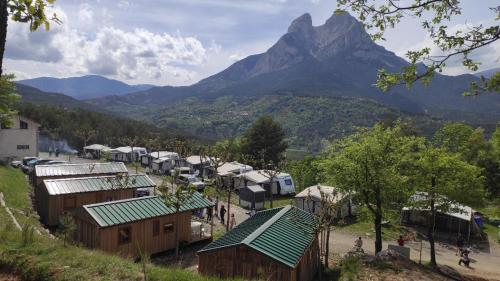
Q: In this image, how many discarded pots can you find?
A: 0